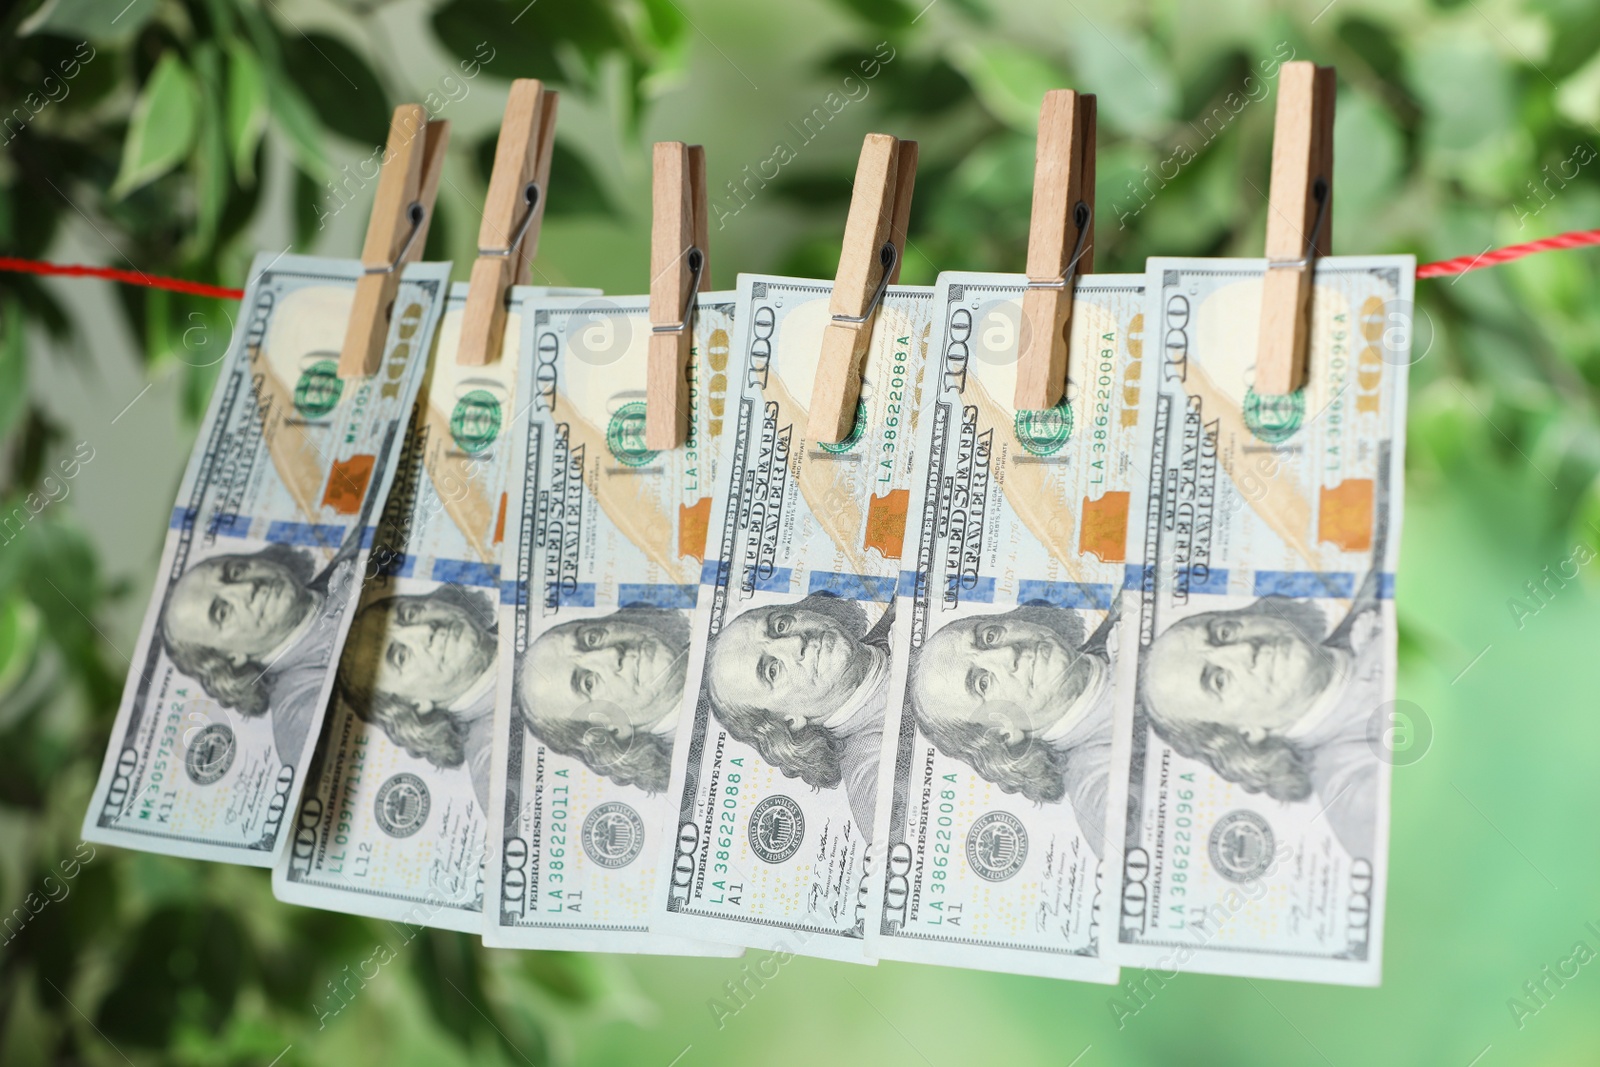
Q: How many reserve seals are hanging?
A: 6